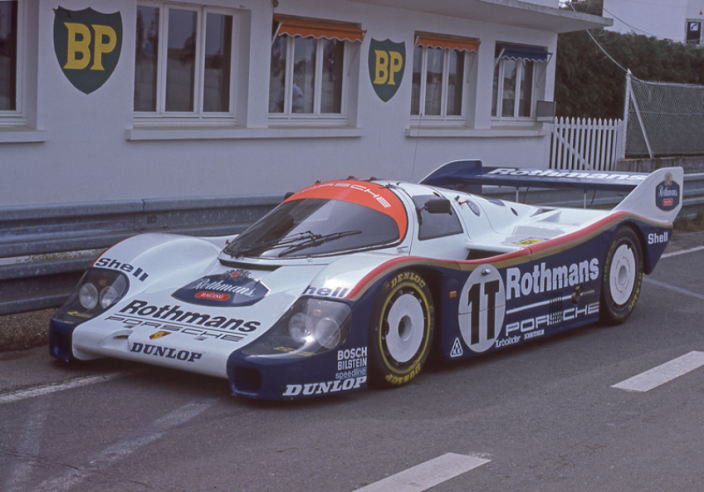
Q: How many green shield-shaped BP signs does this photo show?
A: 2